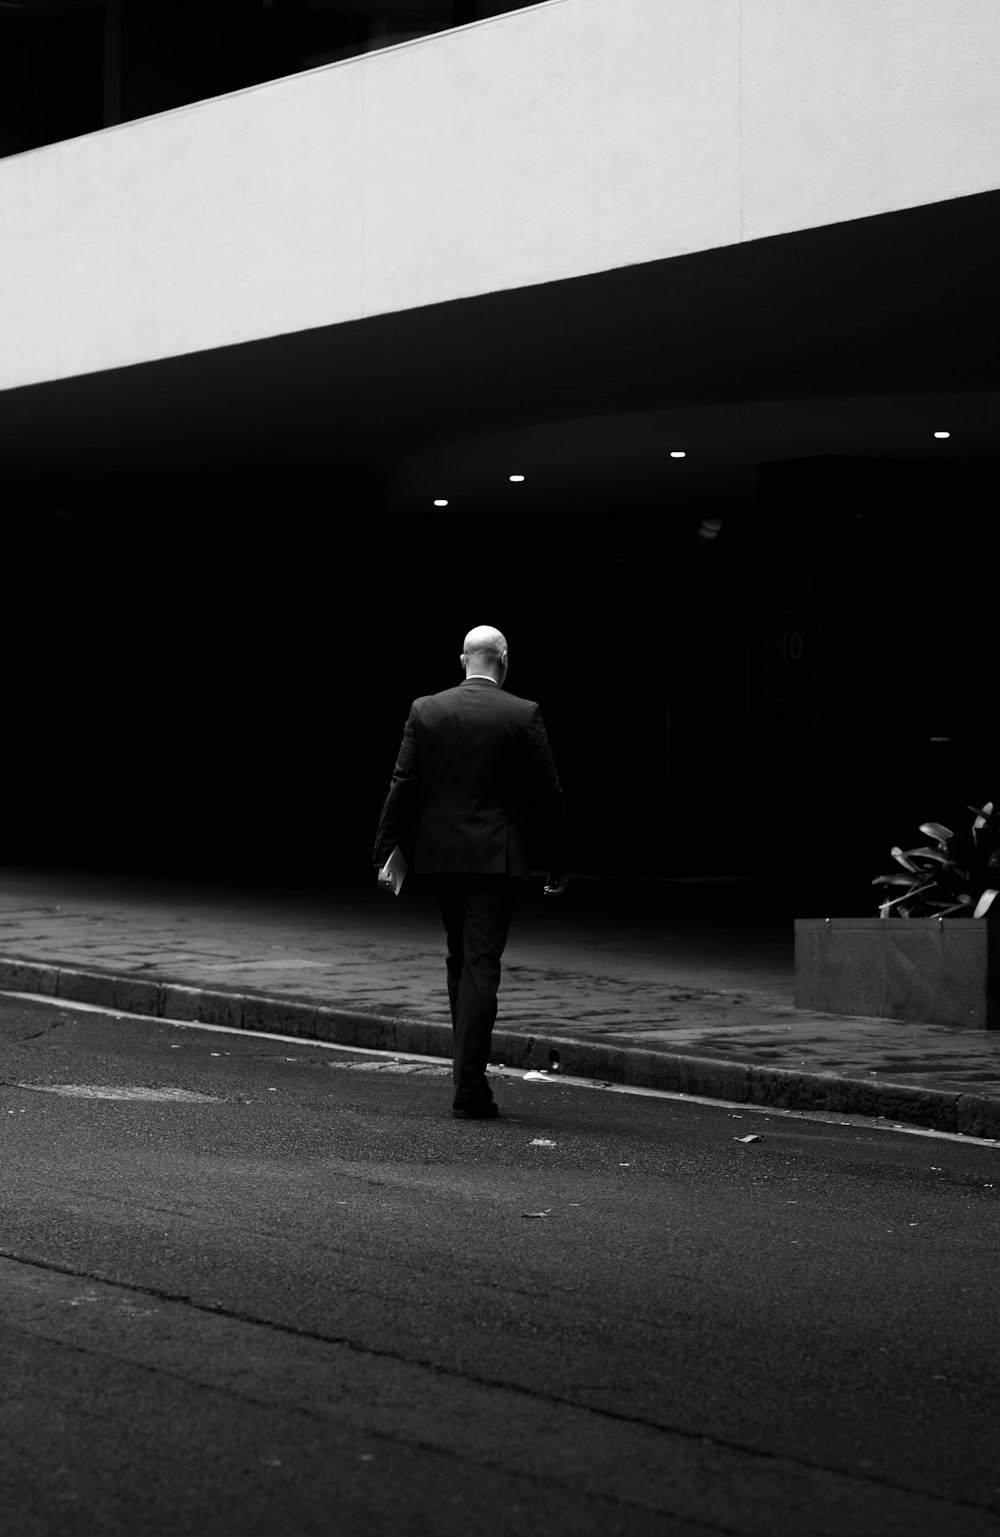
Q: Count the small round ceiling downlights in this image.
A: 4